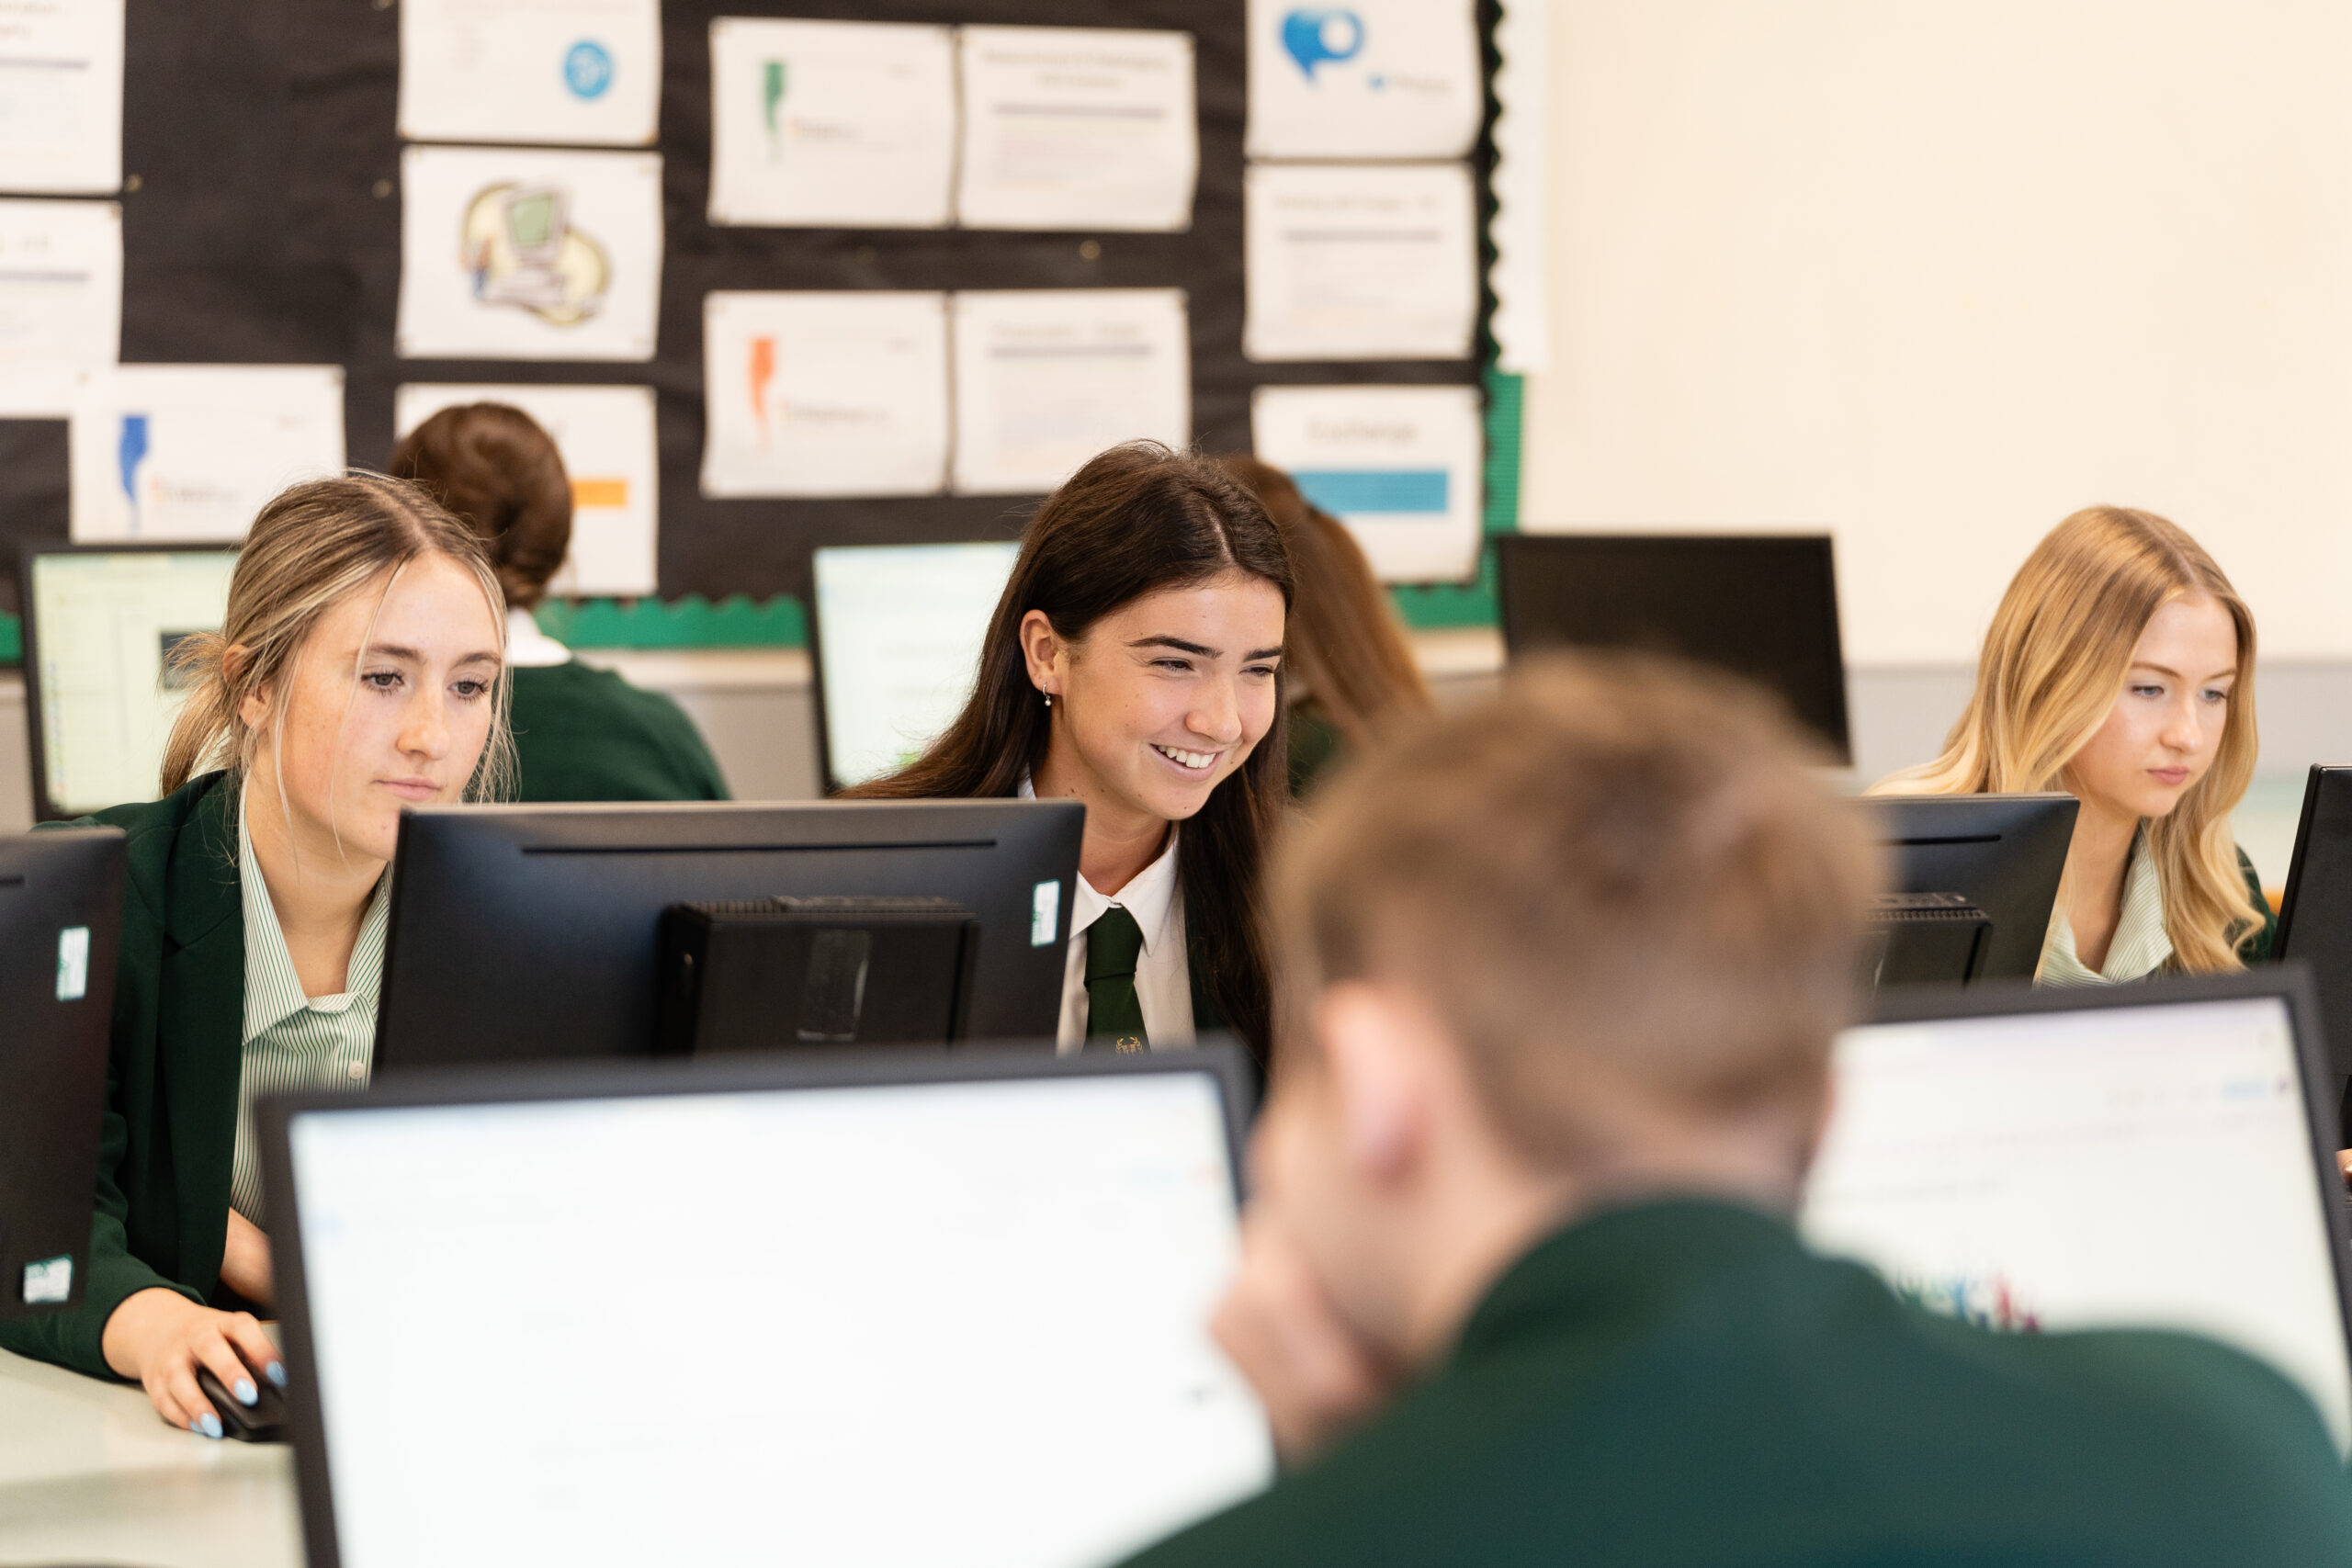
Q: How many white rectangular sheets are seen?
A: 13